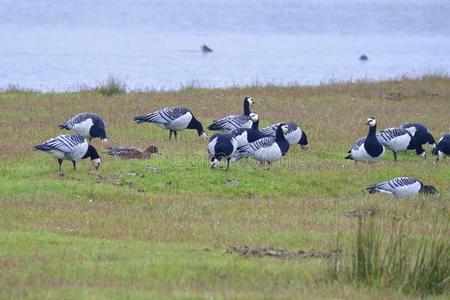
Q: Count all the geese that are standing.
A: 12